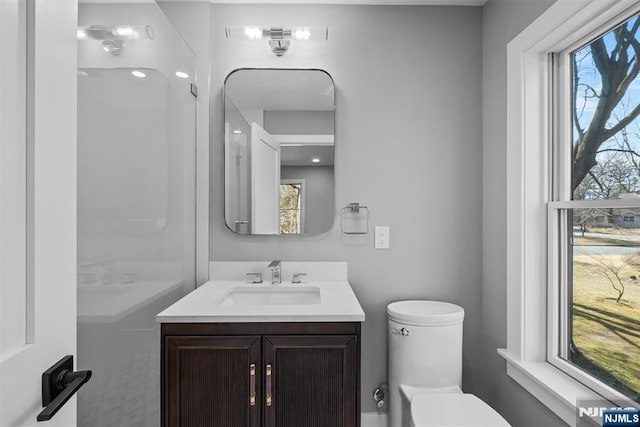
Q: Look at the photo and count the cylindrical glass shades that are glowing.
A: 2